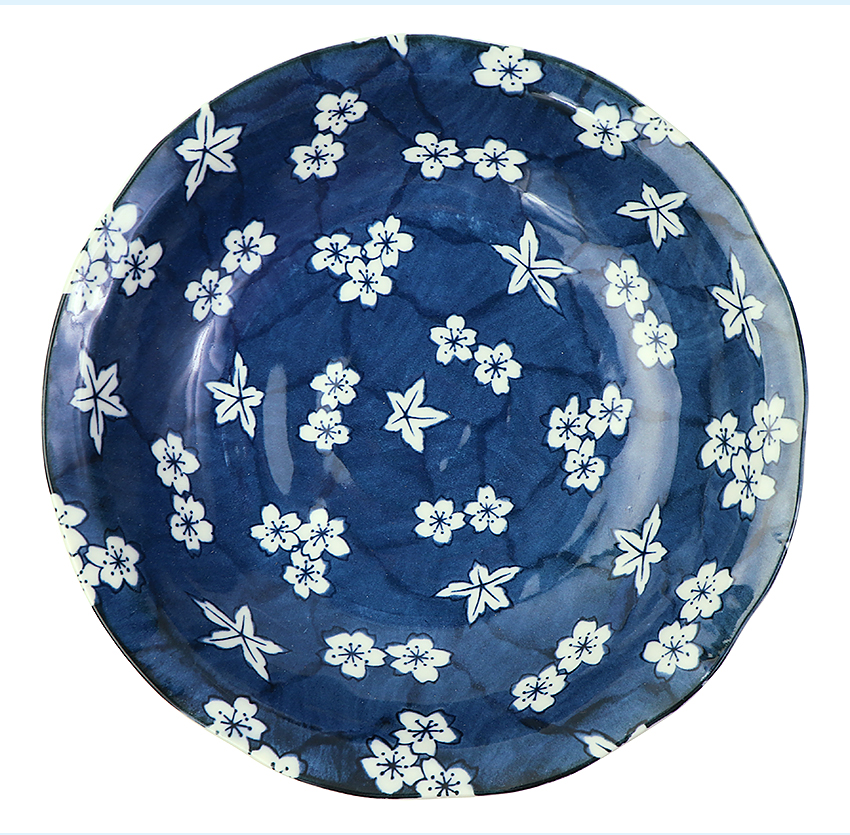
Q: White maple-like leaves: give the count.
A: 12